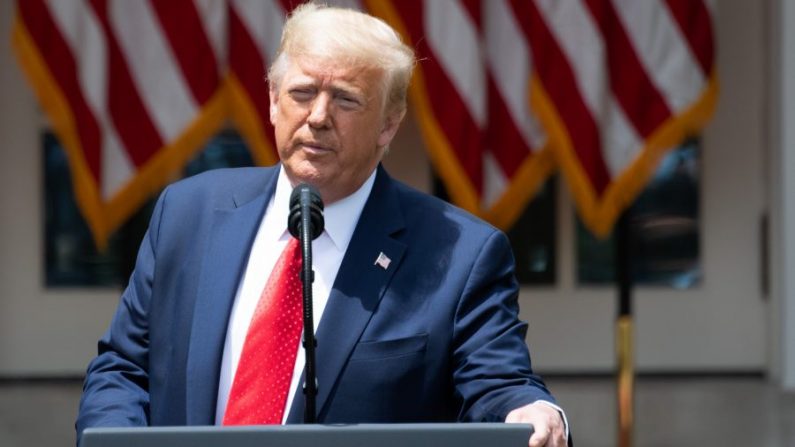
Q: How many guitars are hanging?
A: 0